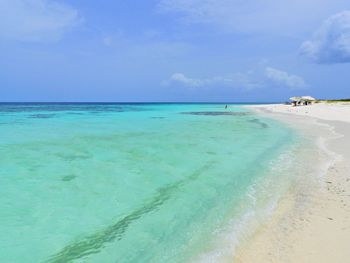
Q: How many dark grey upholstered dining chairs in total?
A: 0